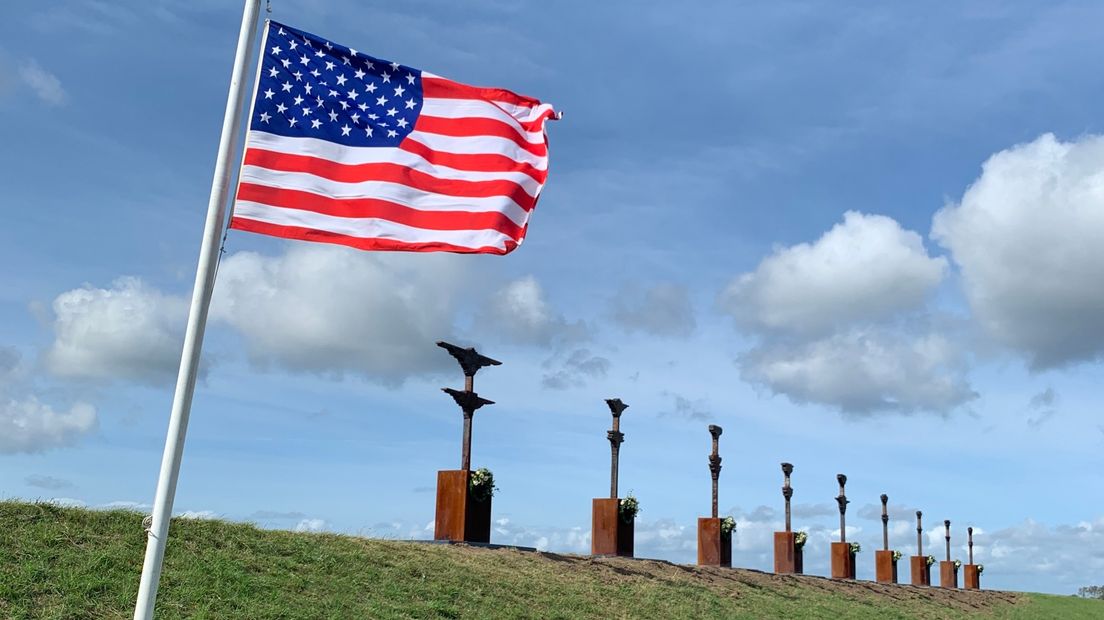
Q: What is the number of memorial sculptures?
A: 9